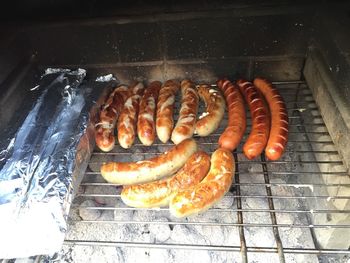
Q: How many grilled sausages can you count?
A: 12